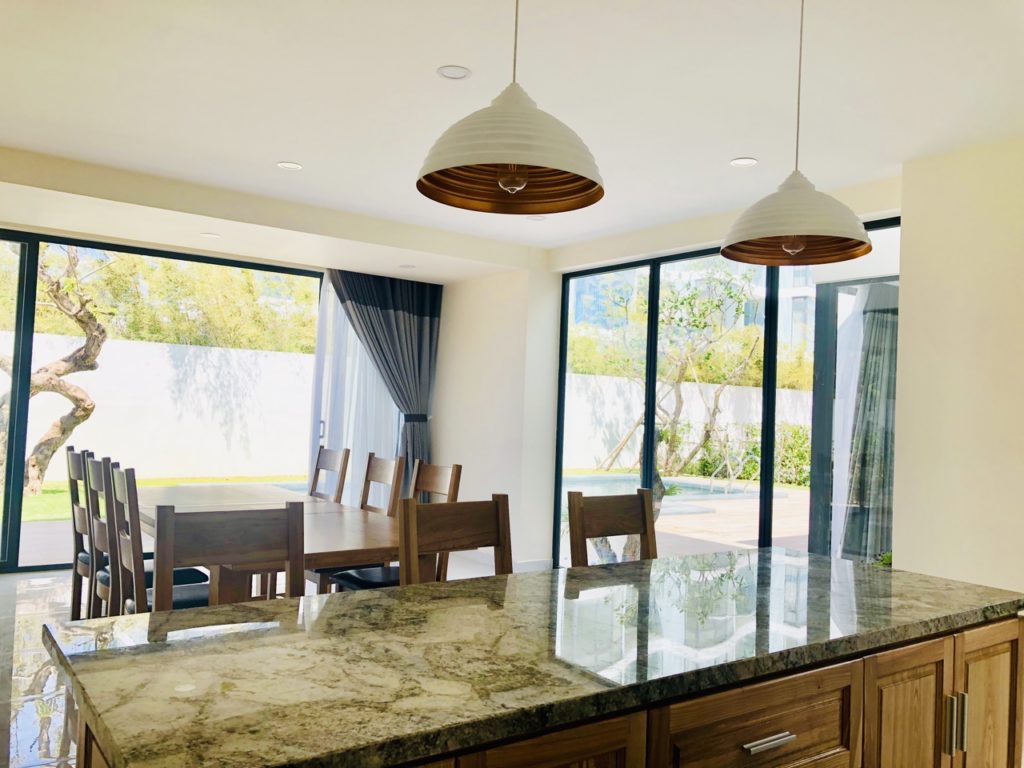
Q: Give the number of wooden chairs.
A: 9